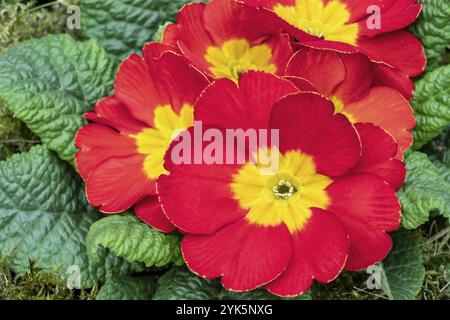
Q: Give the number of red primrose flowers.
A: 5